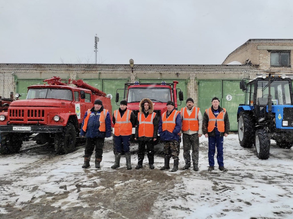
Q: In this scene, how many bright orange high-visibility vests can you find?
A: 6